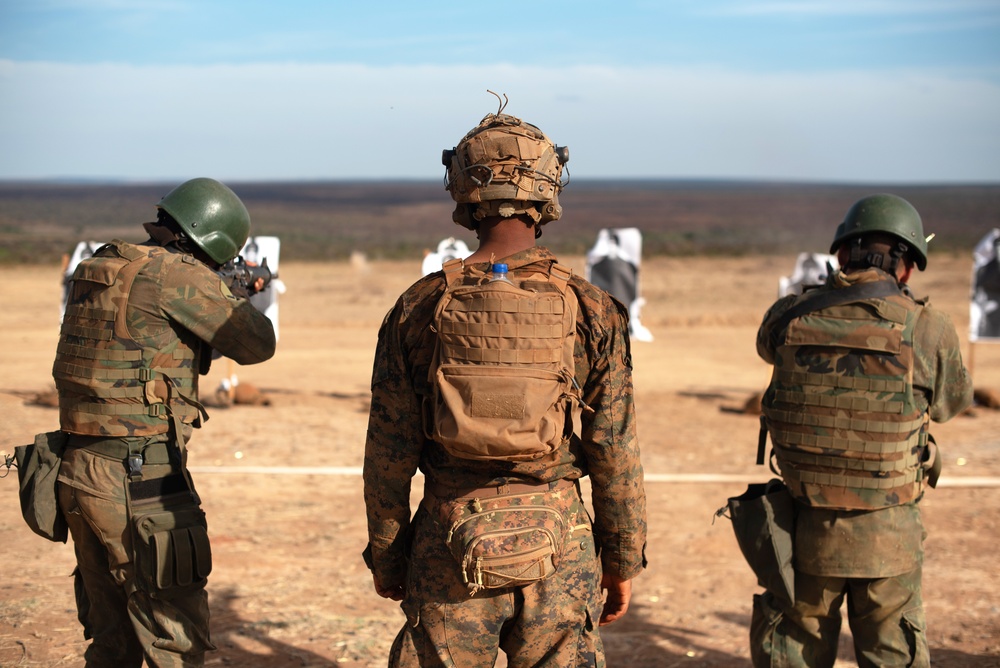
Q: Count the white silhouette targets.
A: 6